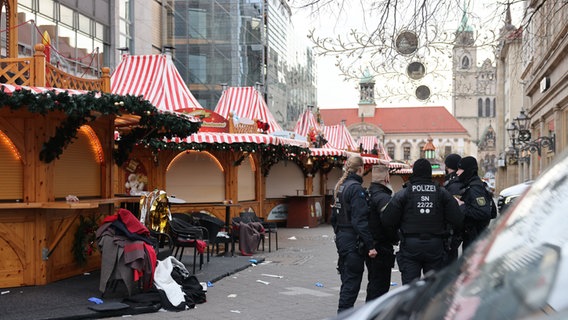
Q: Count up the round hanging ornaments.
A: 3